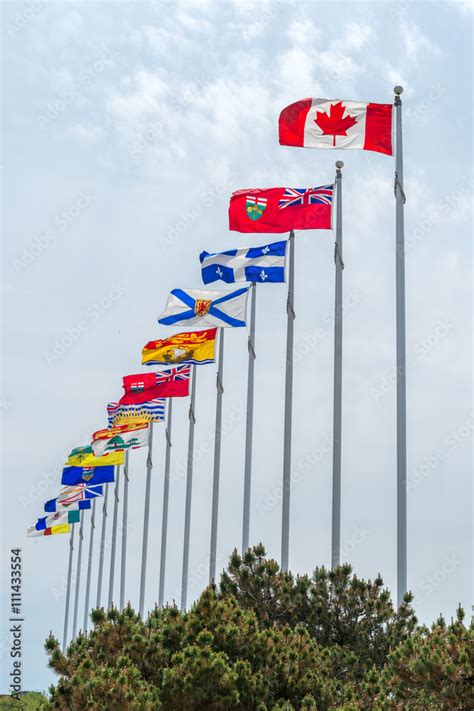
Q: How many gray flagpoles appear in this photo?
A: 14